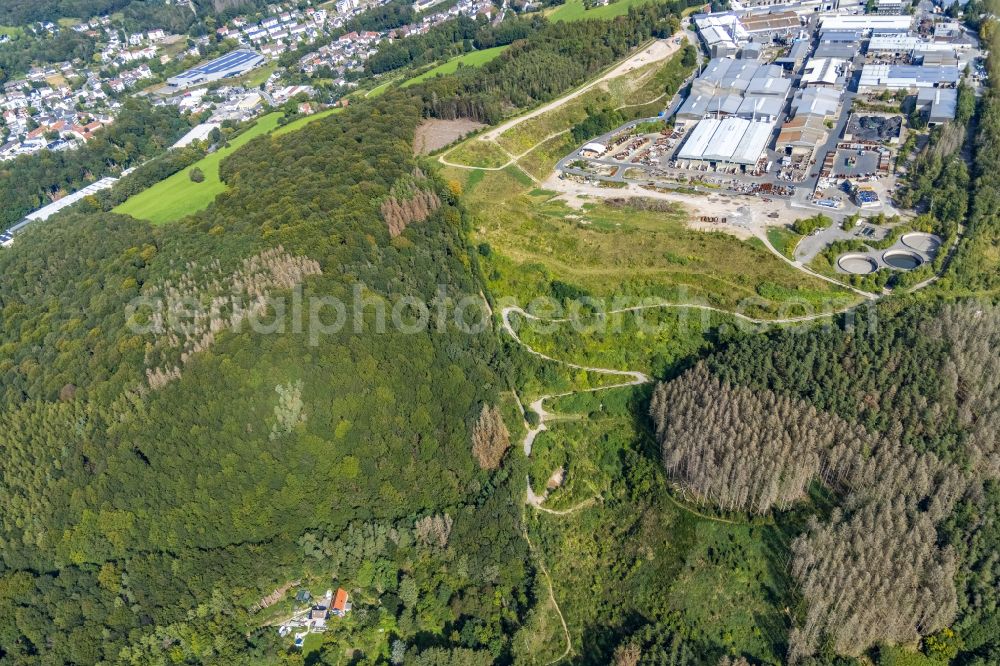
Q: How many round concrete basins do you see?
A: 3